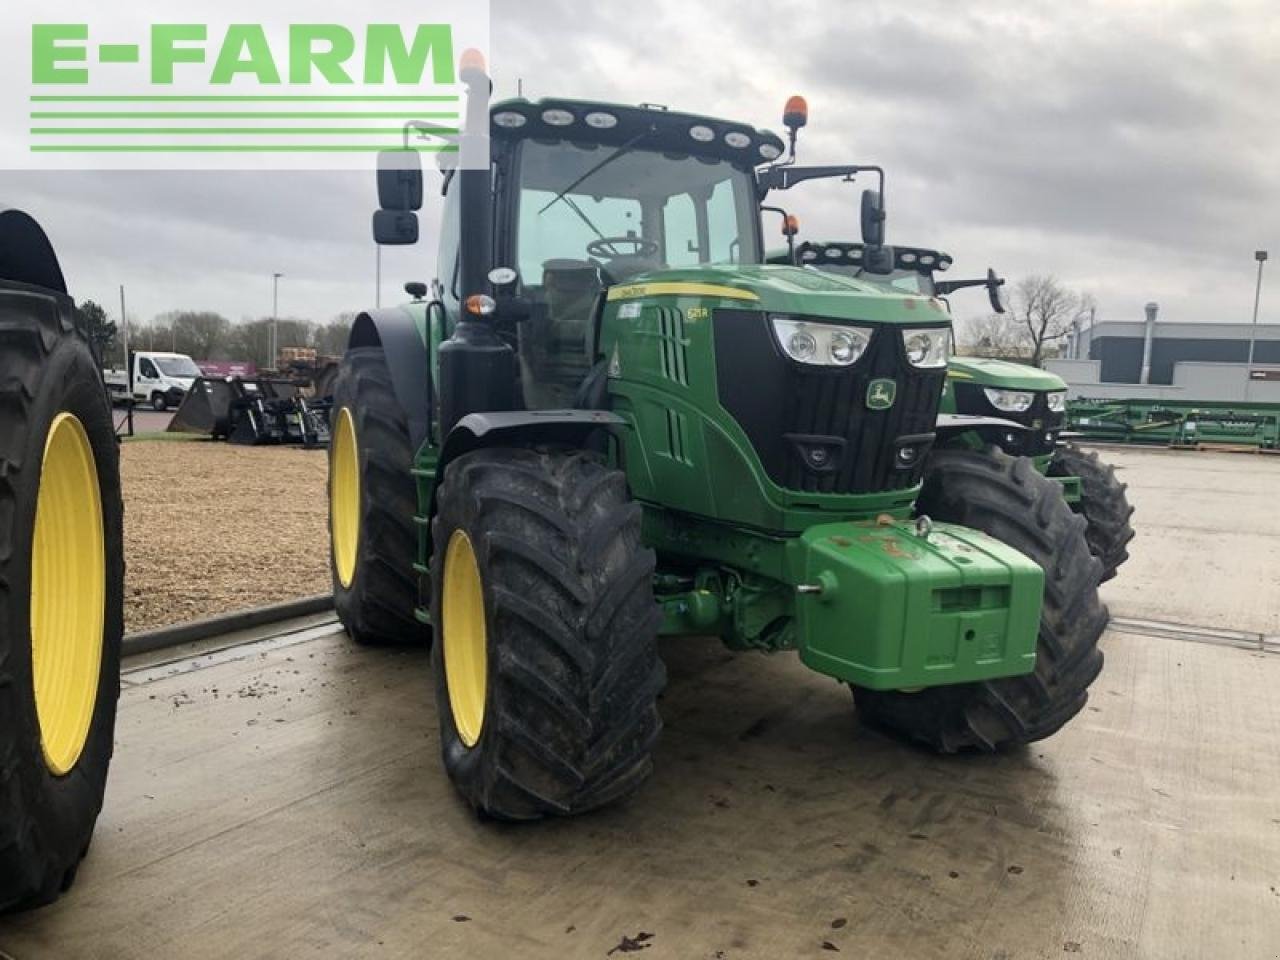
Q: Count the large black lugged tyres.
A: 5